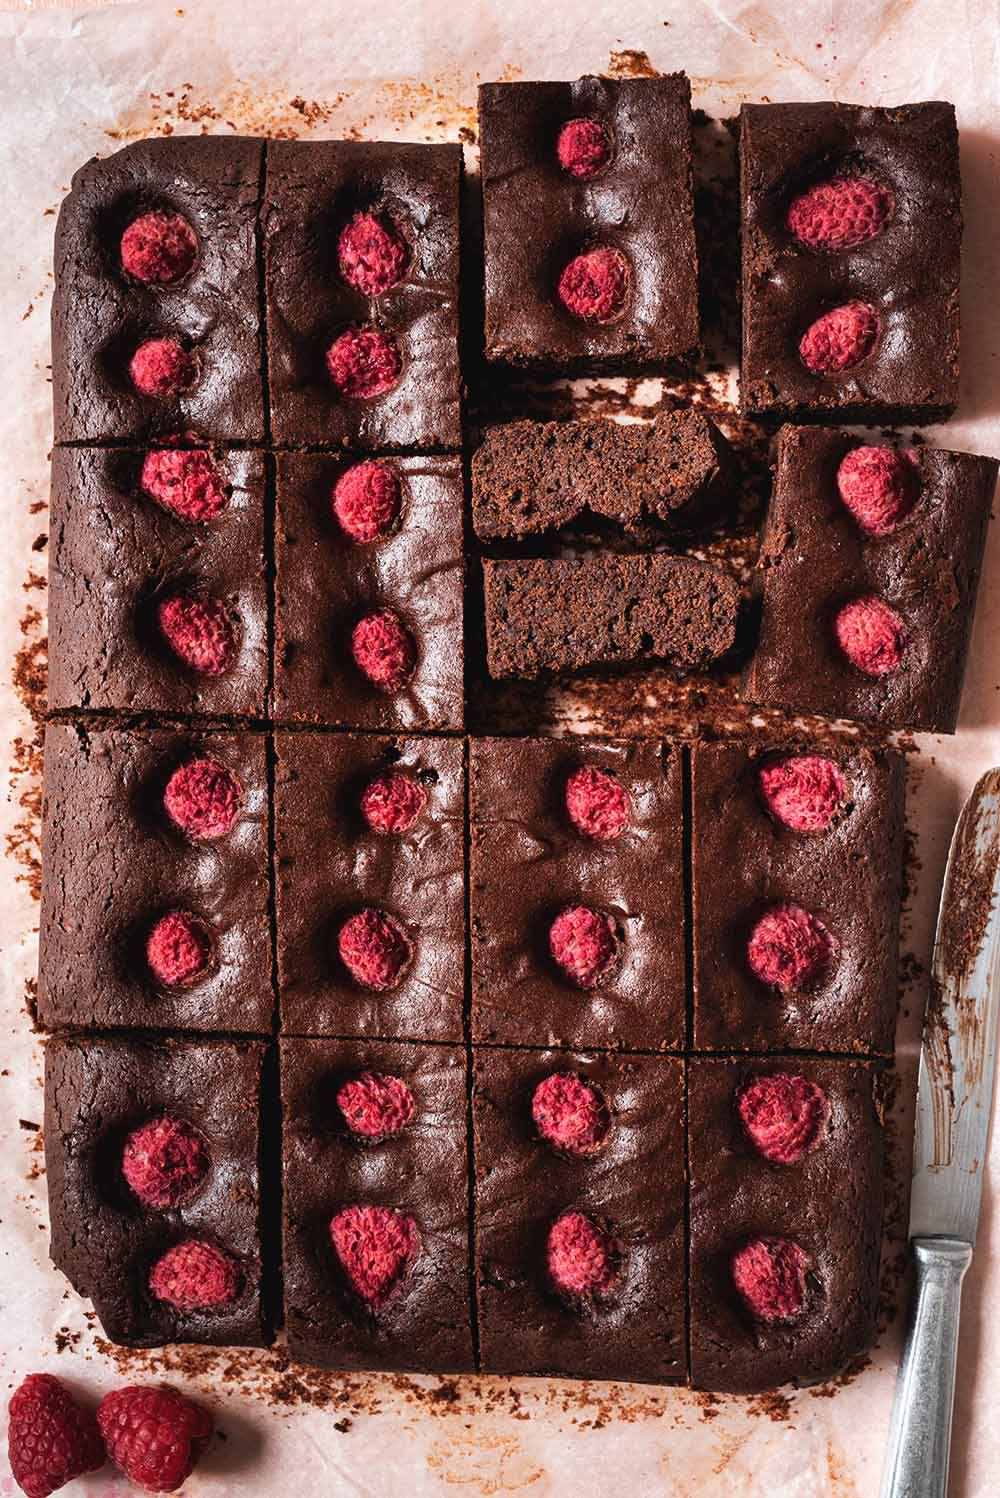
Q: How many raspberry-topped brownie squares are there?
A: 15